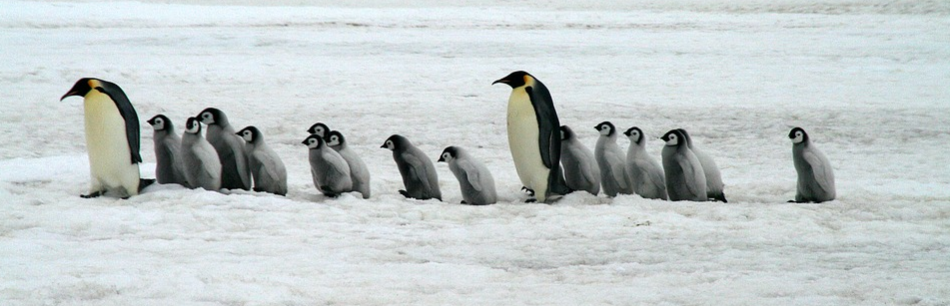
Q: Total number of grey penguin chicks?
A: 15